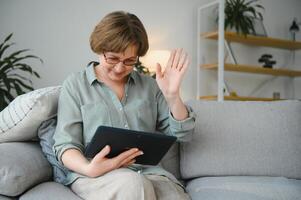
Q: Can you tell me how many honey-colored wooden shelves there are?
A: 3